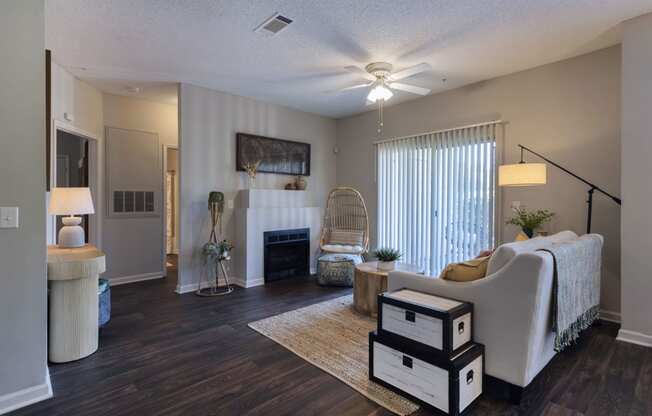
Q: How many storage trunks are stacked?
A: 2